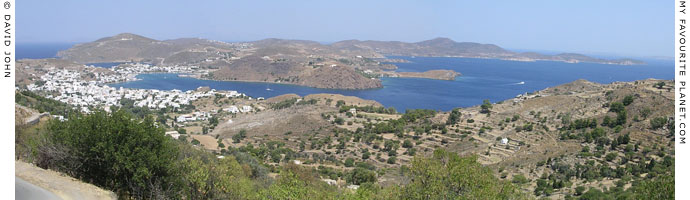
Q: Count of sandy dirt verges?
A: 1